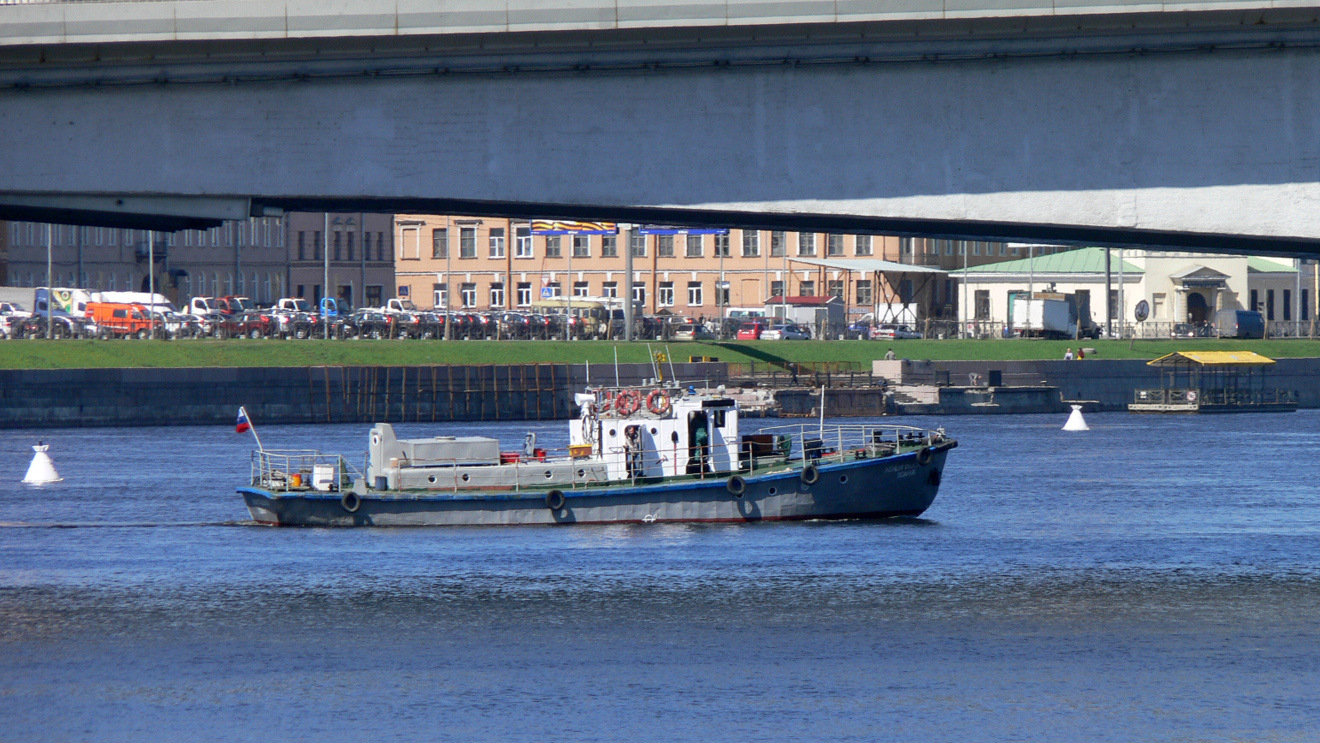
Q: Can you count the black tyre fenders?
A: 5